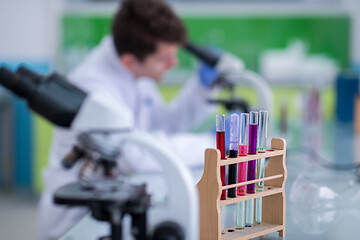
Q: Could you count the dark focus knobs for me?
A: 1